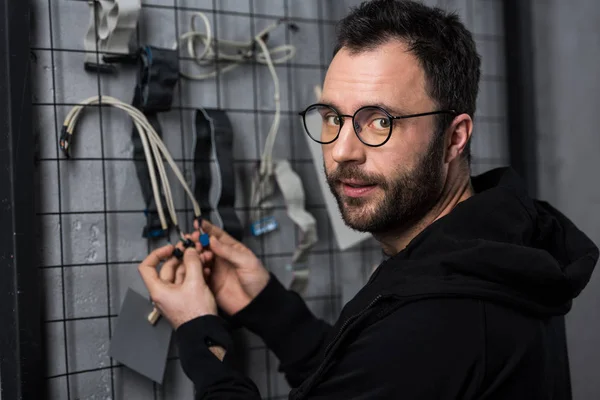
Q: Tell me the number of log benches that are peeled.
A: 0